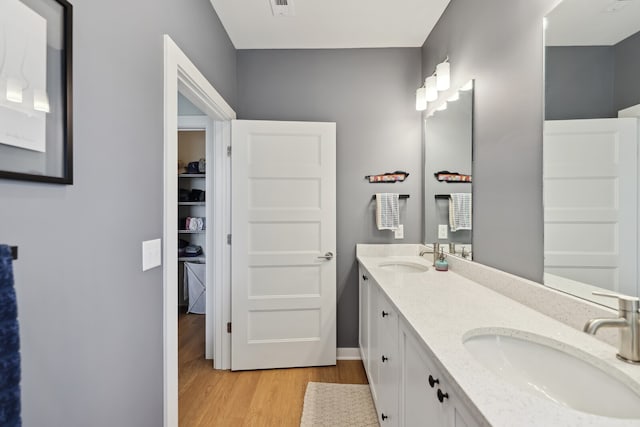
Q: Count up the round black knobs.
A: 6